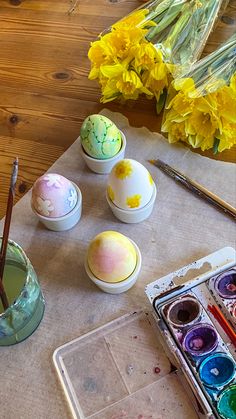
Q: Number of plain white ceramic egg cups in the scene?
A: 4